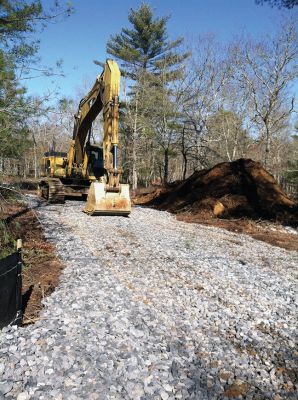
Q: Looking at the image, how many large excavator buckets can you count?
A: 1